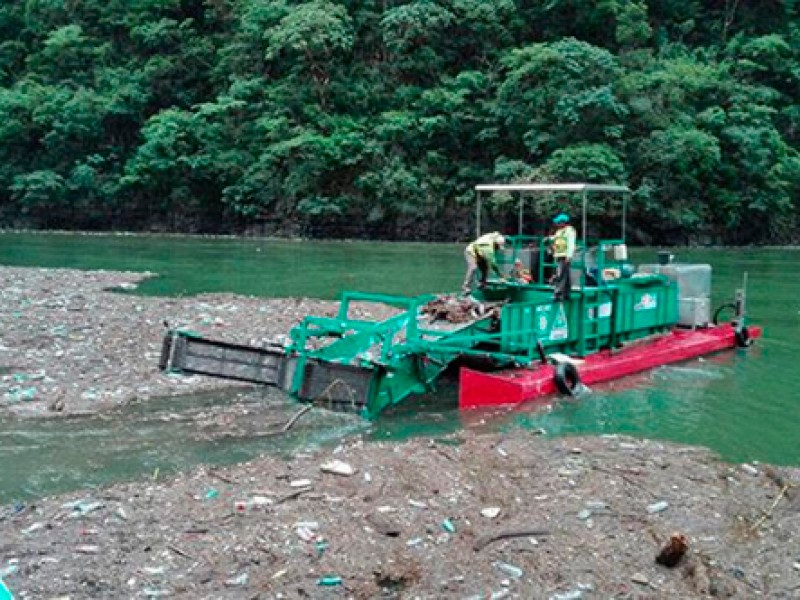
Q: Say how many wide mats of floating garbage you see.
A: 2